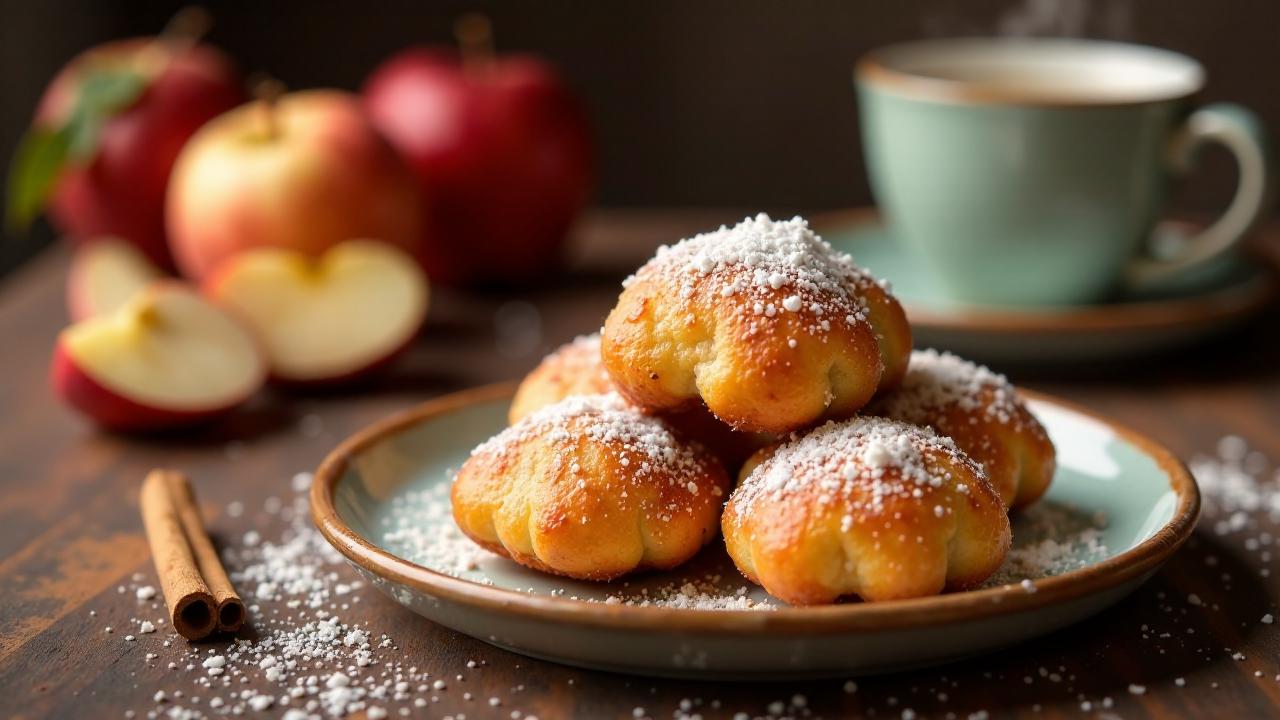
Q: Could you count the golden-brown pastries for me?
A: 5